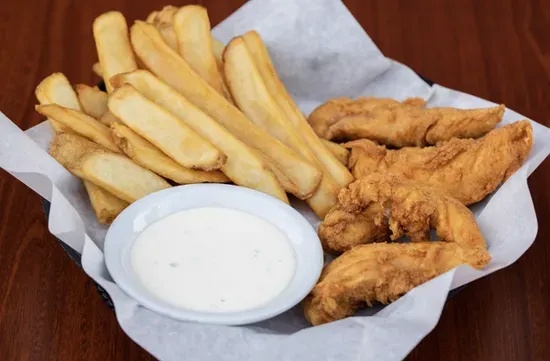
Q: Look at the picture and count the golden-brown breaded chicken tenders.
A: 4